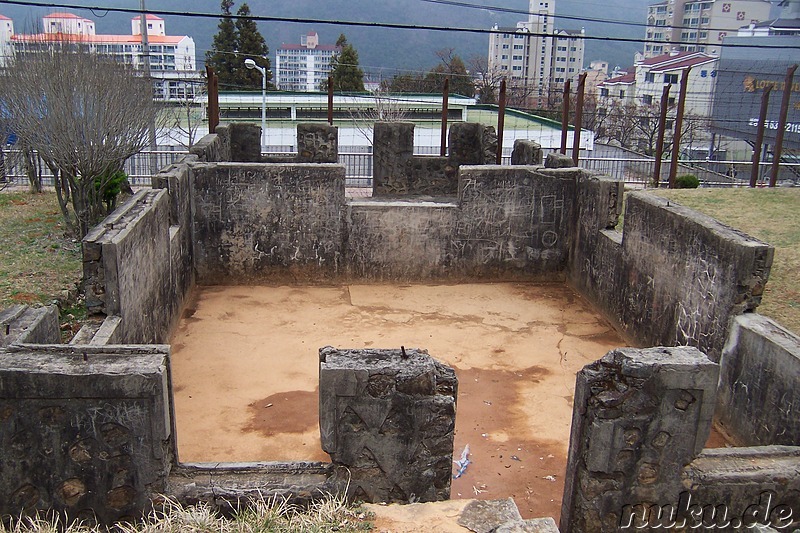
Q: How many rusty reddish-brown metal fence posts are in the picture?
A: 11